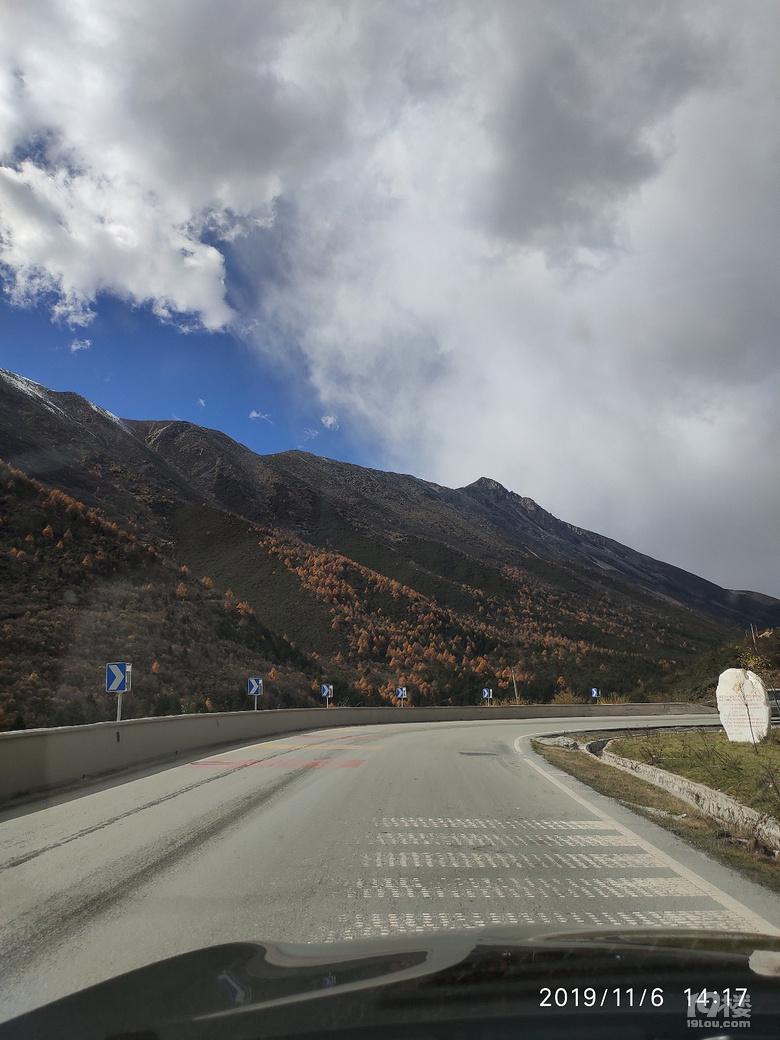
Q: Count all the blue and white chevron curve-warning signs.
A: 6